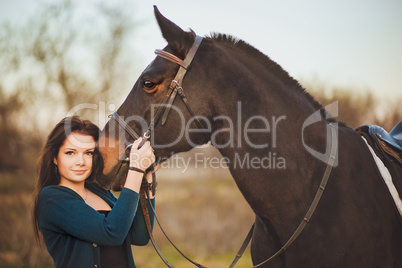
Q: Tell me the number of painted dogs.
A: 0